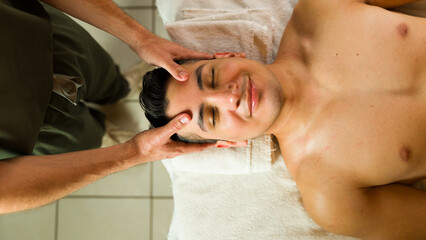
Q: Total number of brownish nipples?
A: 2